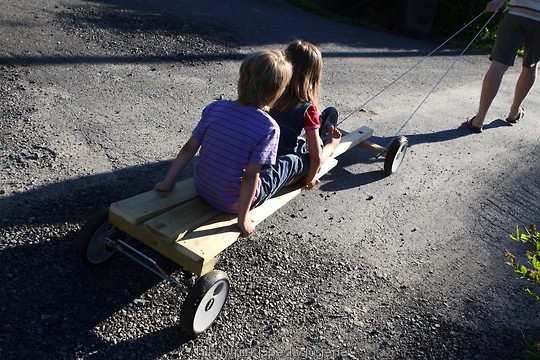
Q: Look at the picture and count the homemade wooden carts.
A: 1